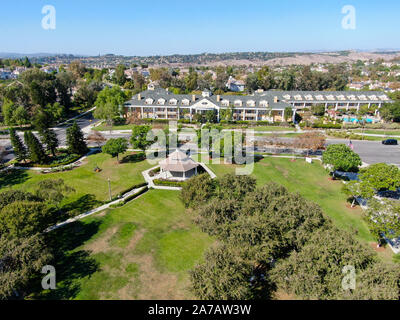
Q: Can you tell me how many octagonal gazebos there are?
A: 1